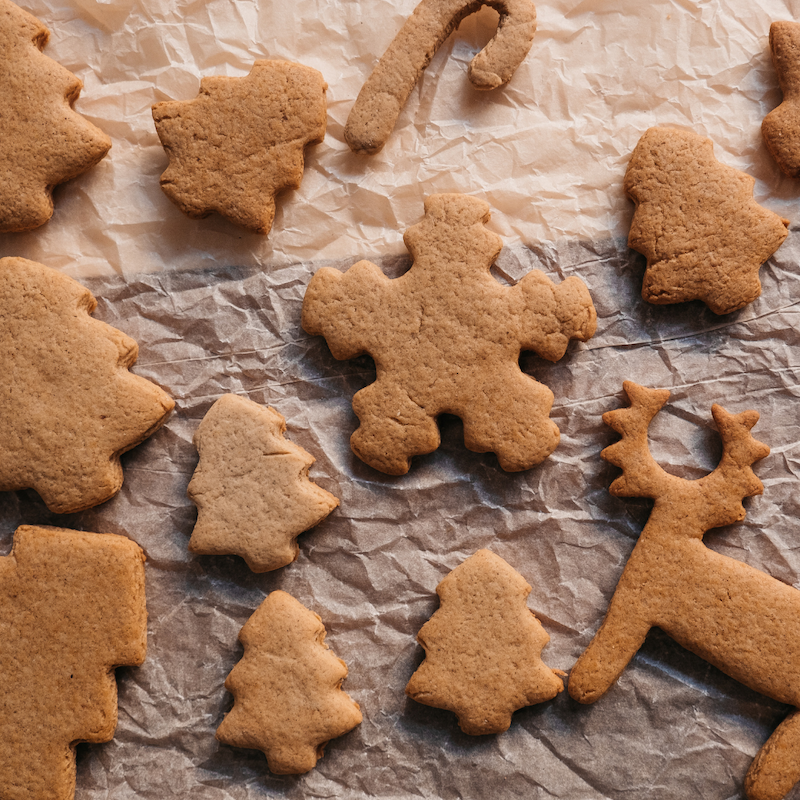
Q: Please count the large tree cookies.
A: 2